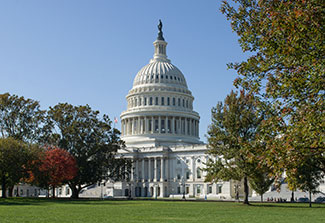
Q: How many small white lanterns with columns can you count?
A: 1